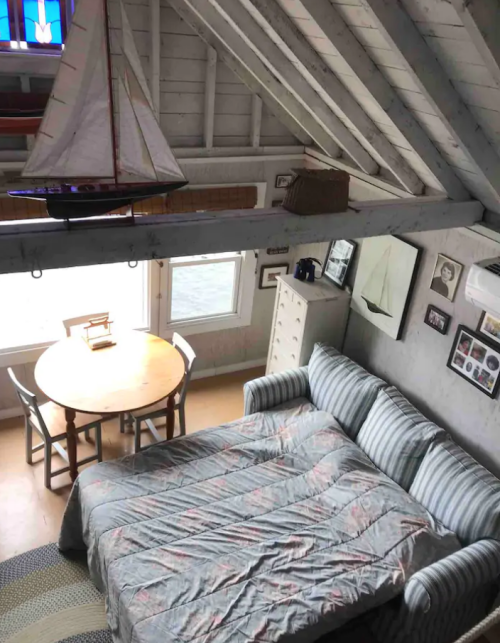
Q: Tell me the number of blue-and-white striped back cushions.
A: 3